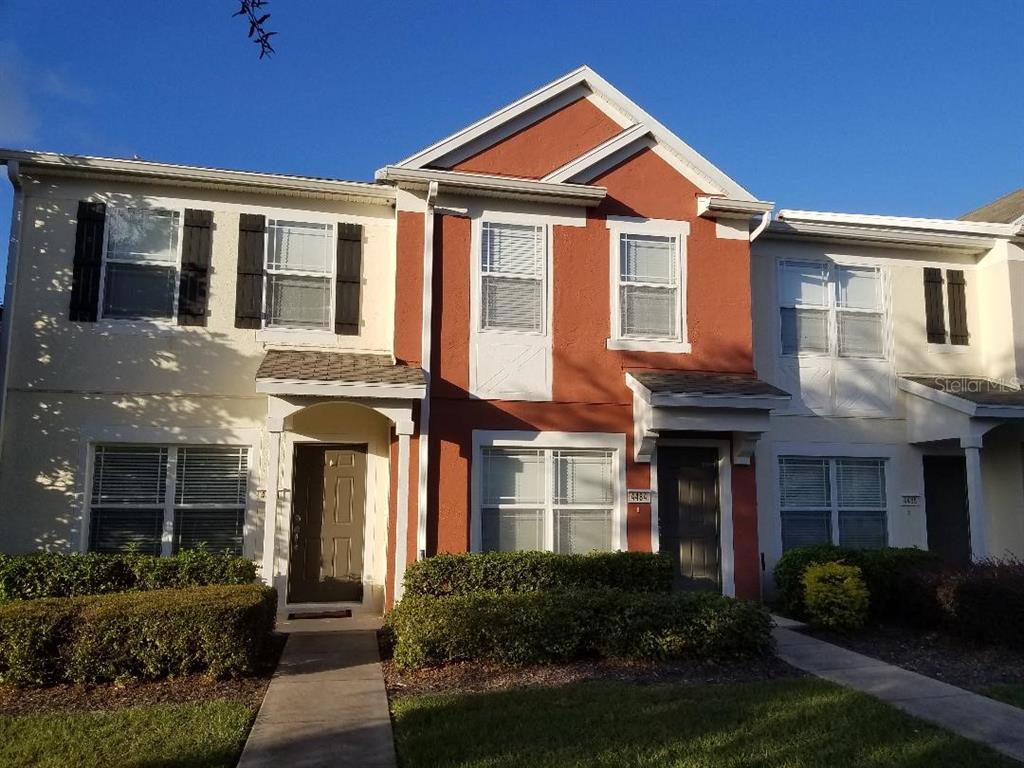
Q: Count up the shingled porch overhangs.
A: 3